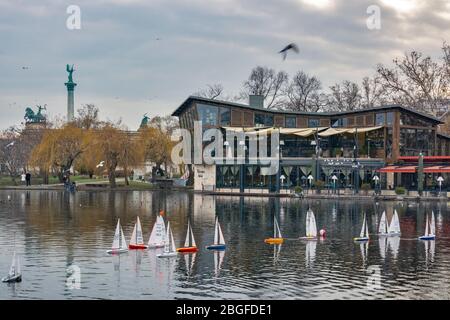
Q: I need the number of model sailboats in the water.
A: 13